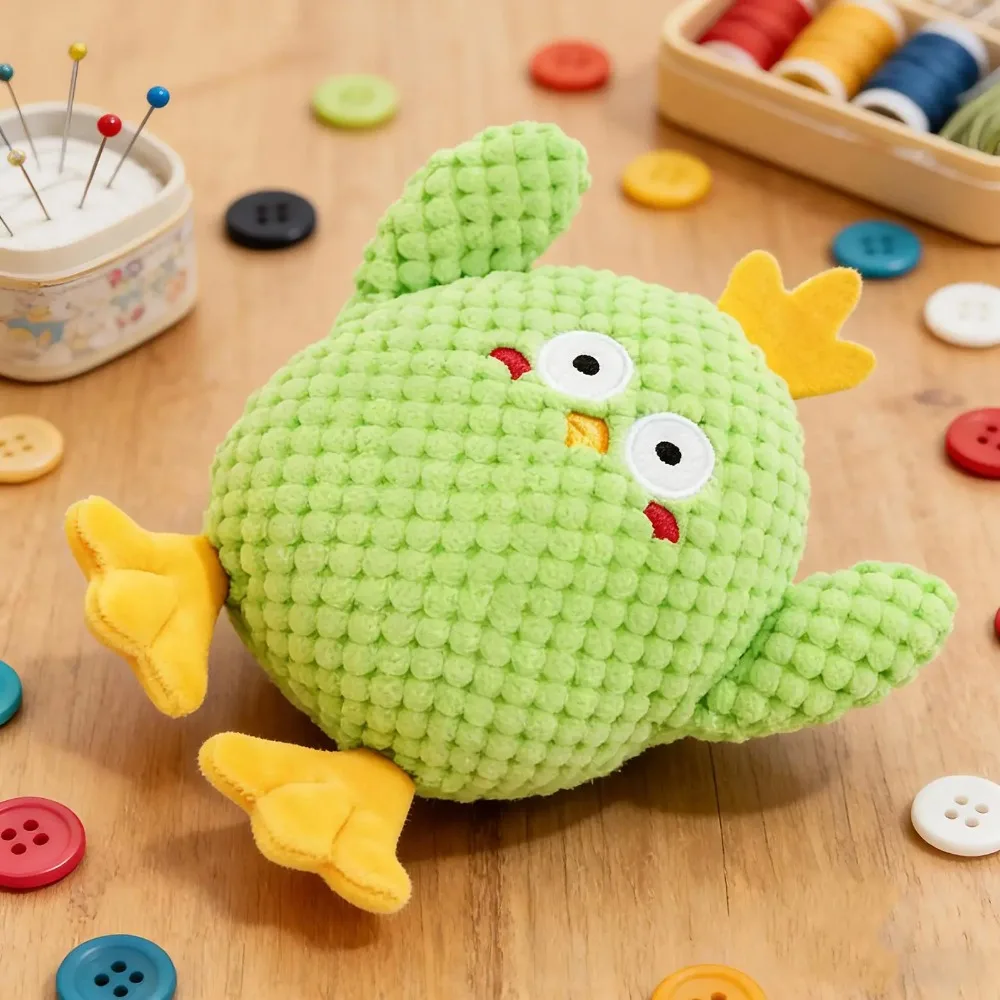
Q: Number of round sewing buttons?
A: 14